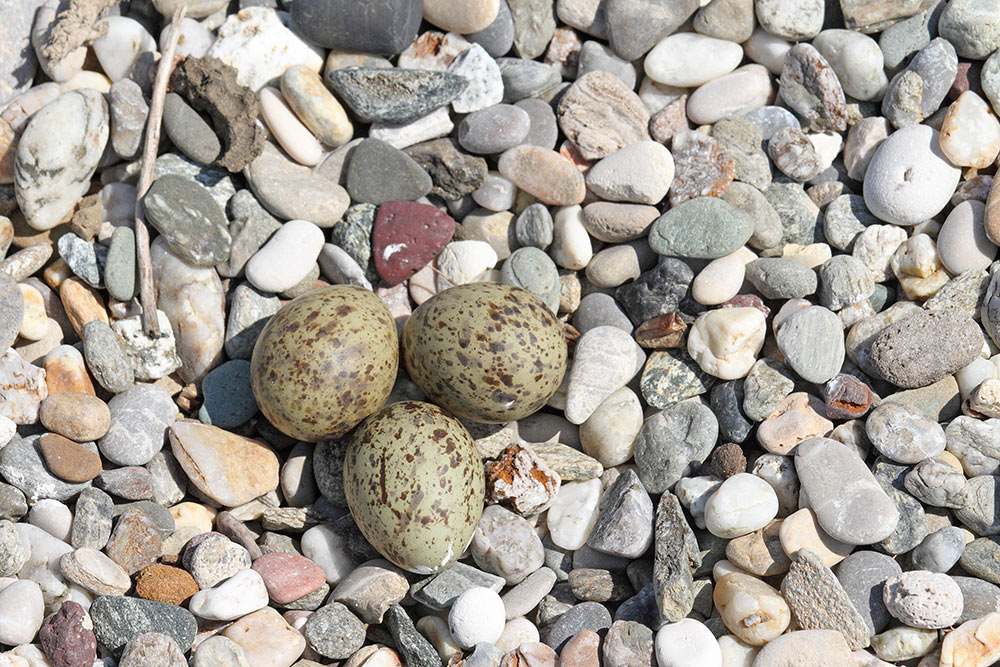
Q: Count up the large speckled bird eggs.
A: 3